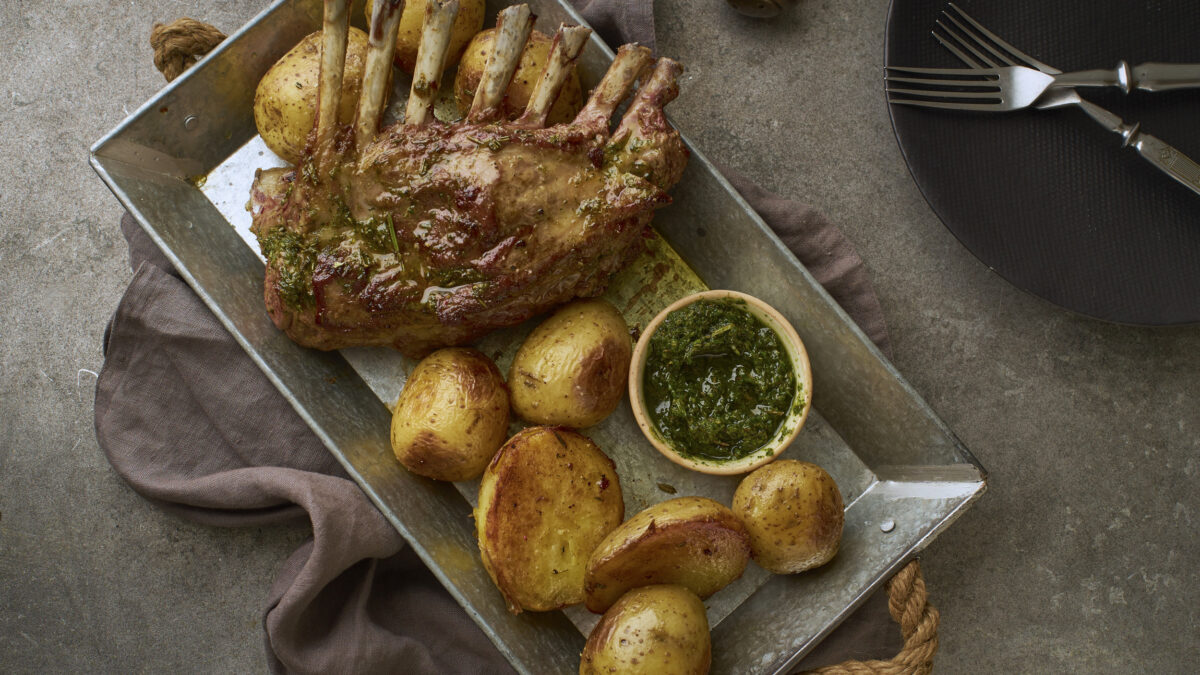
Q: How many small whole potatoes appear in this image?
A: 7